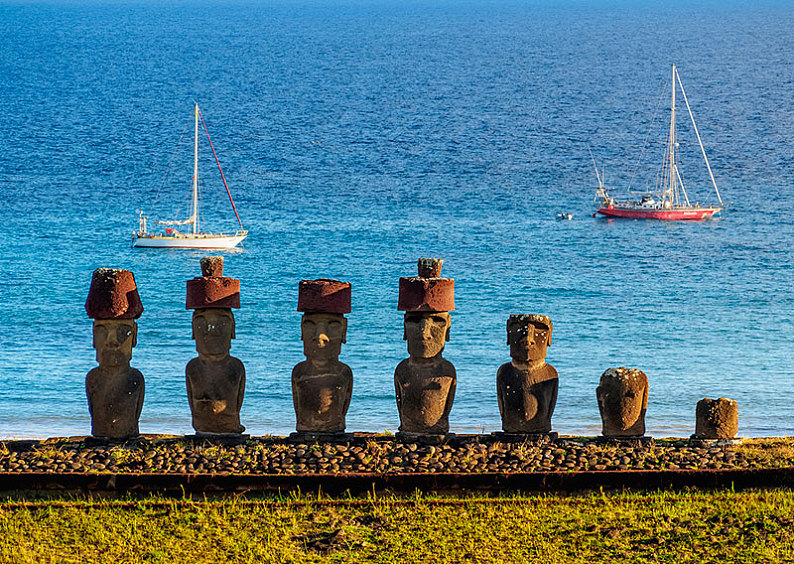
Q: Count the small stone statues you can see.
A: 2